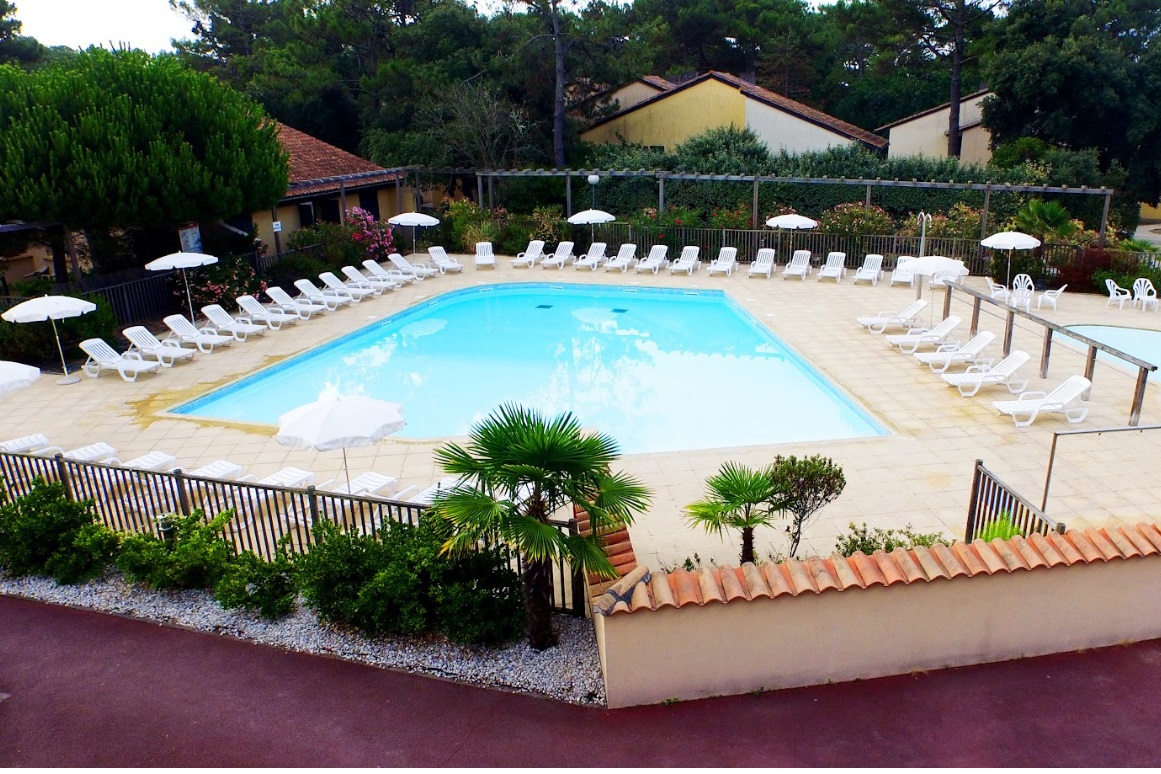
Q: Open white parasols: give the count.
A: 9